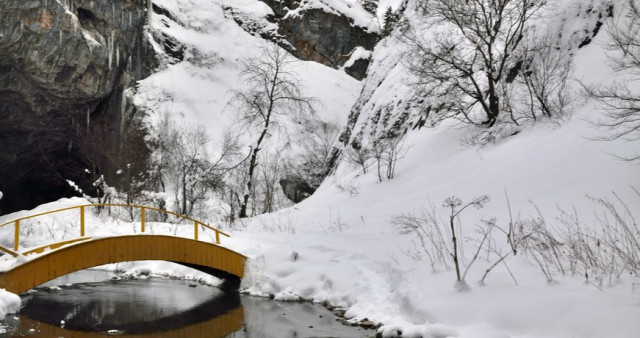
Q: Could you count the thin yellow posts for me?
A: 5